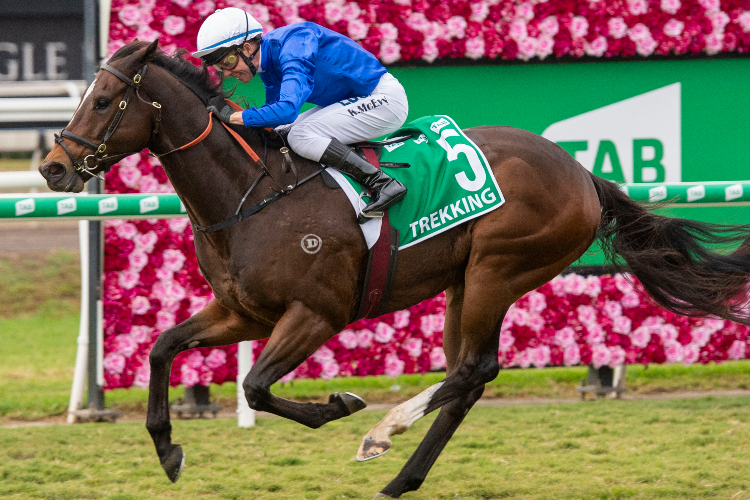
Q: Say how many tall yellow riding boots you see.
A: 0